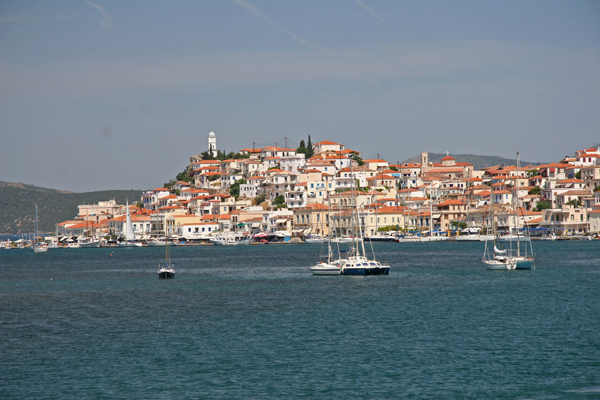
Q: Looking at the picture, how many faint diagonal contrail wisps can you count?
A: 3